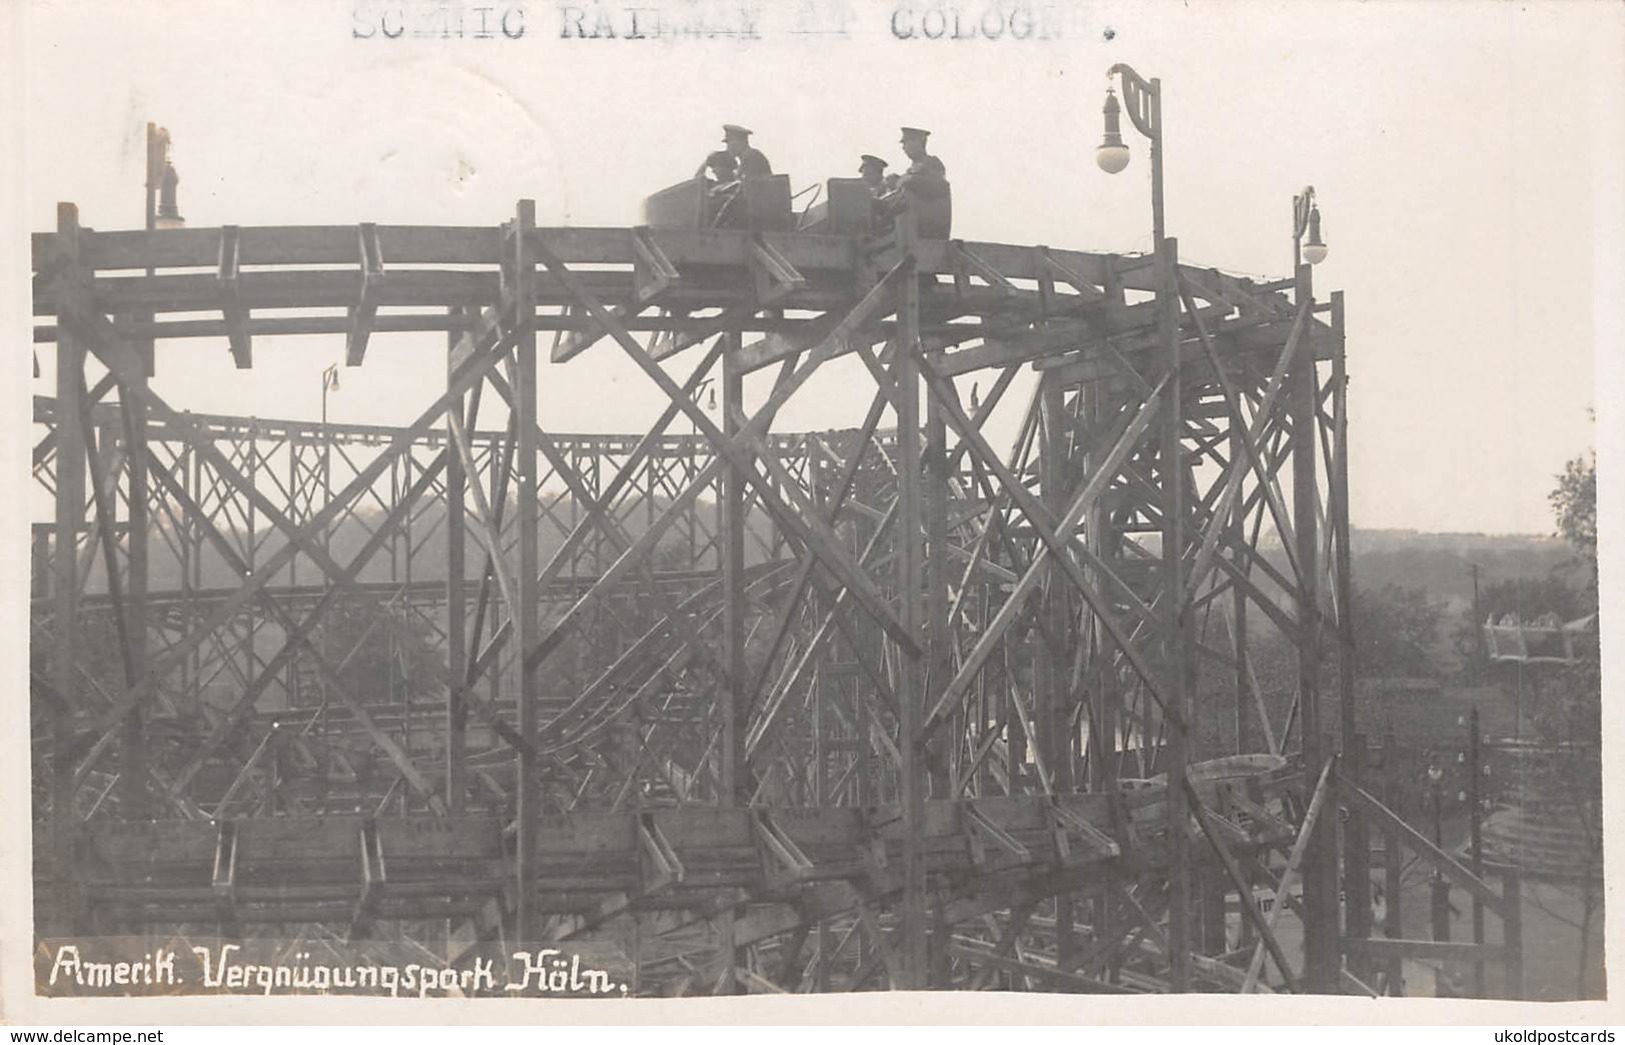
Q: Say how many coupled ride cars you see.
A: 2